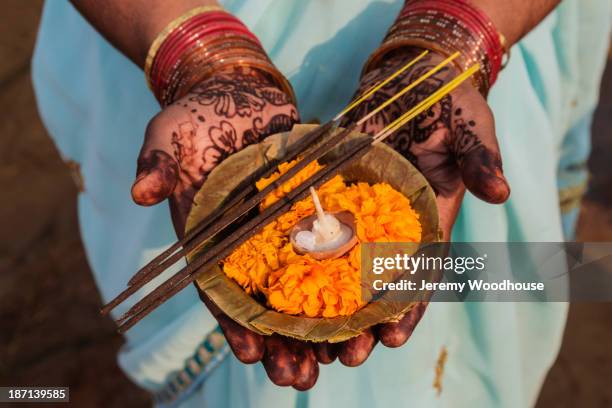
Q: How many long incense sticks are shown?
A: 4